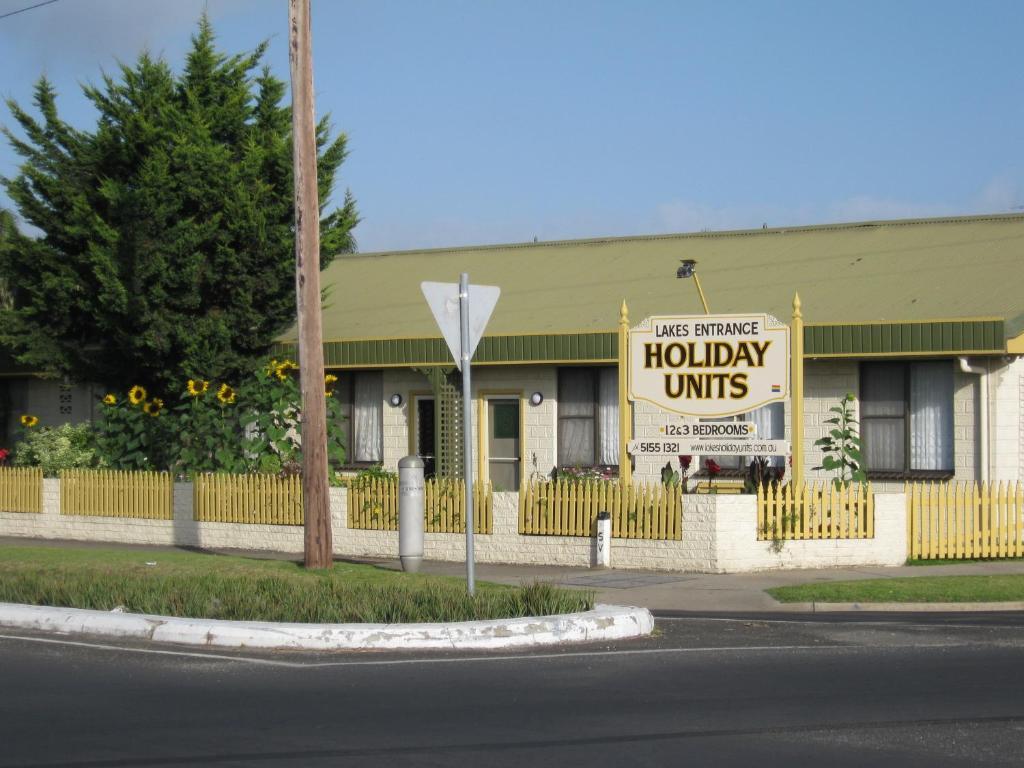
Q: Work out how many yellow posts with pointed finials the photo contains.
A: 2